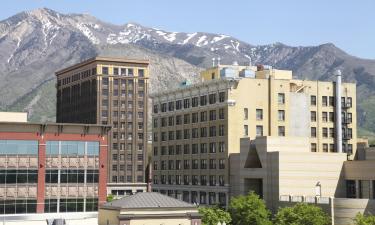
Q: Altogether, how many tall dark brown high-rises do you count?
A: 1